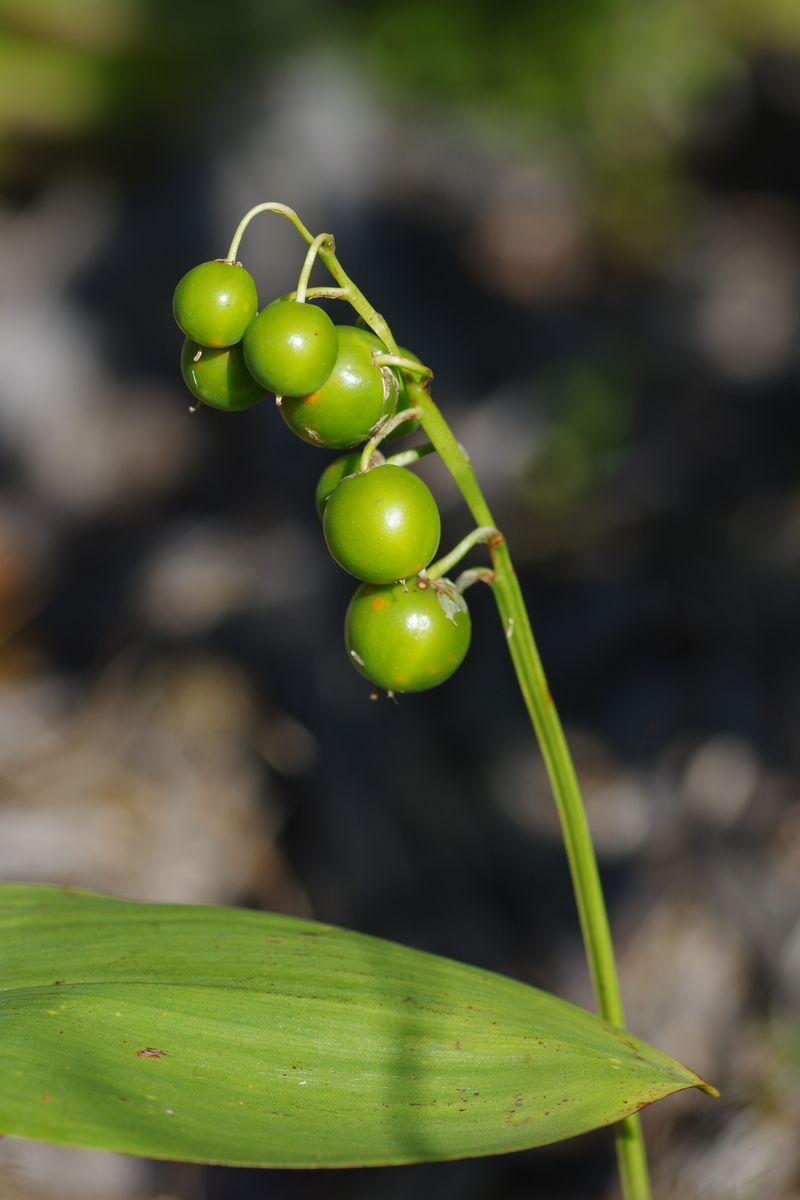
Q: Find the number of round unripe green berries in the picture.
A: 8